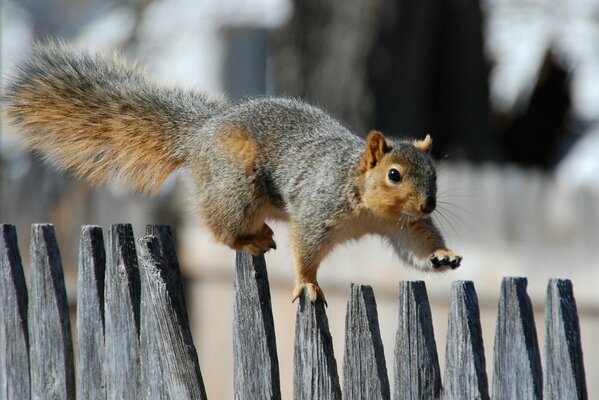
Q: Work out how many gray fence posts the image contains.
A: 13